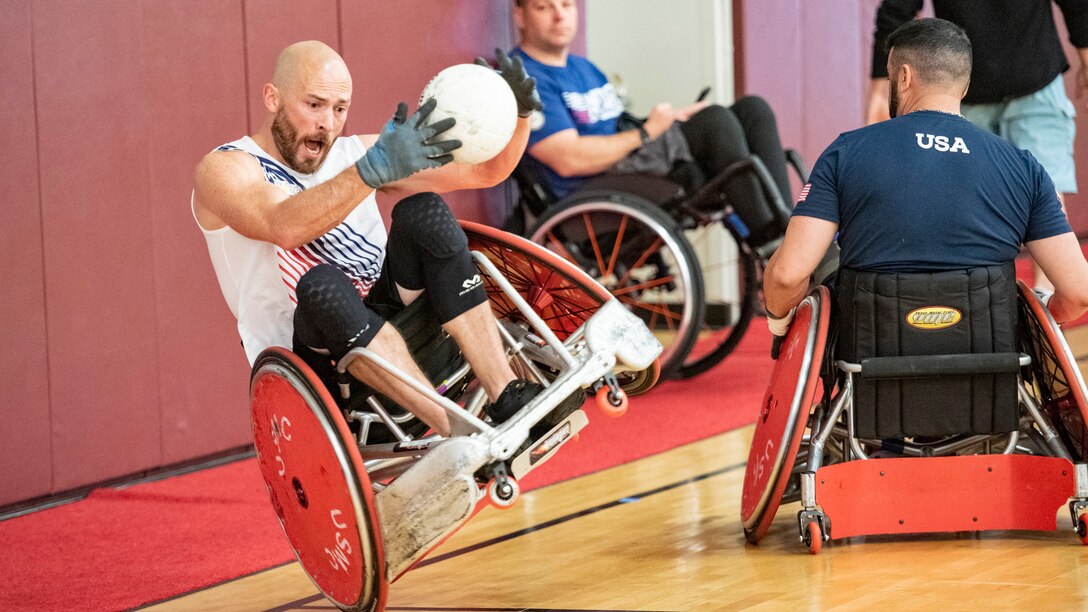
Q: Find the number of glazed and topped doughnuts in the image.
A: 0